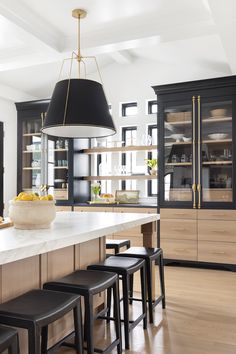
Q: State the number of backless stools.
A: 6